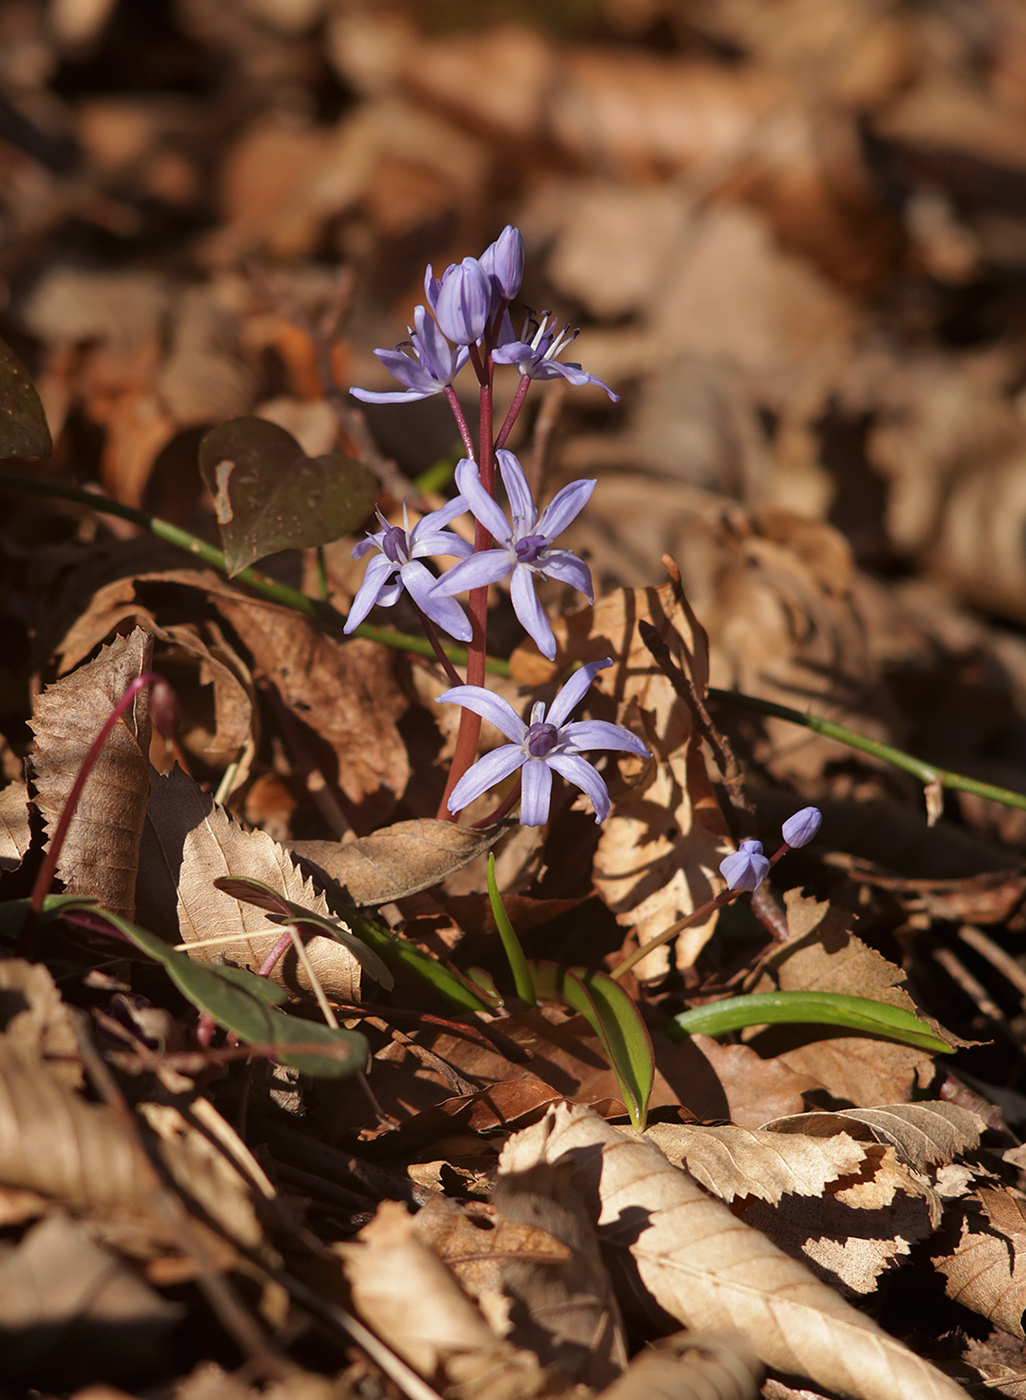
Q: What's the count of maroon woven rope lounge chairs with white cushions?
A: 0